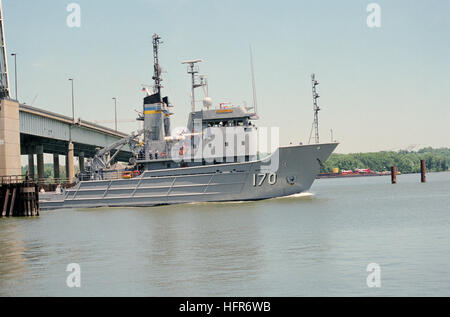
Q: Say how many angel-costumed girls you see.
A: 0